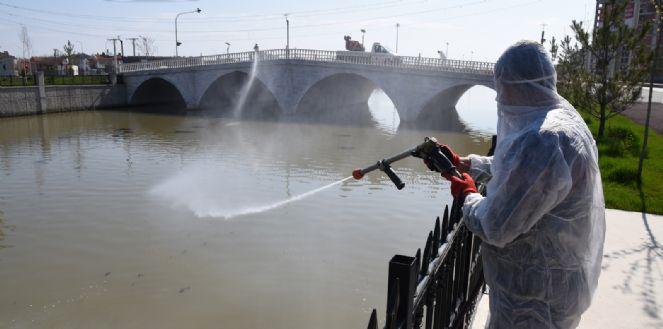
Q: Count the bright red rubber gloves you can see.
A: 2